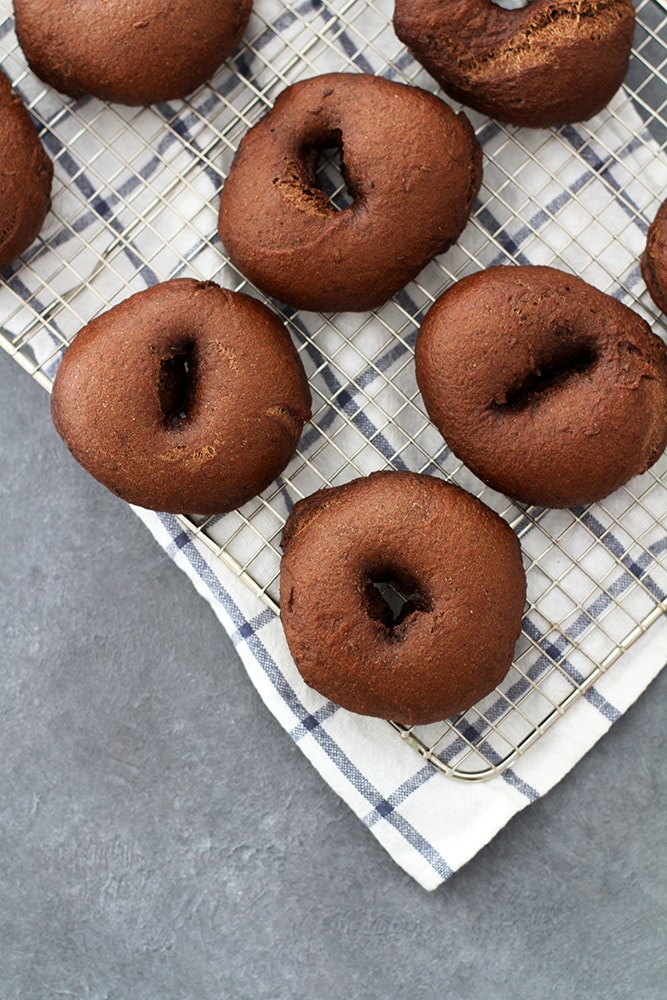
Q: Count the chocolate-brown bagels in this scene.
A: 8